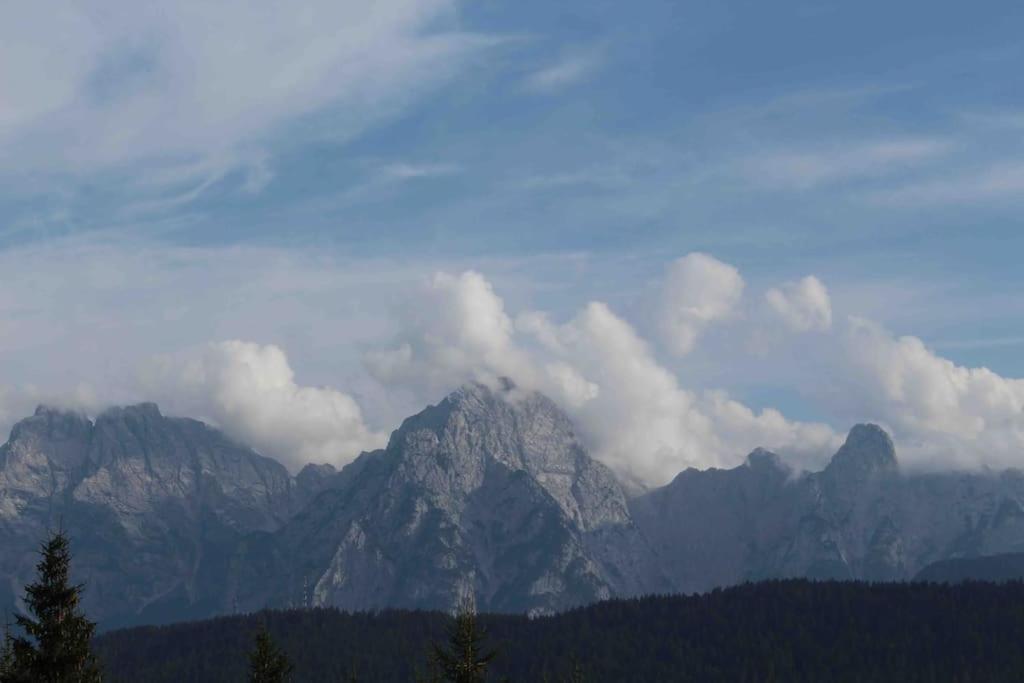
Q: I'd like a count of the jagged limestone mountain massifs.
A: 3